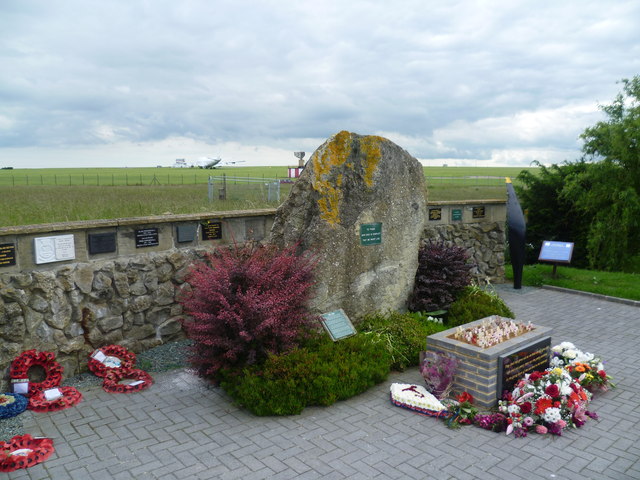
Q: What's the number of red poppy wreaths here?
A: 5